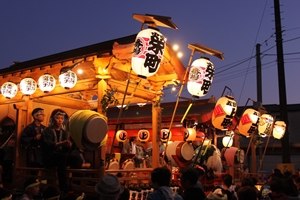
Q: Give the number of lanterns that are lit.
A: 15